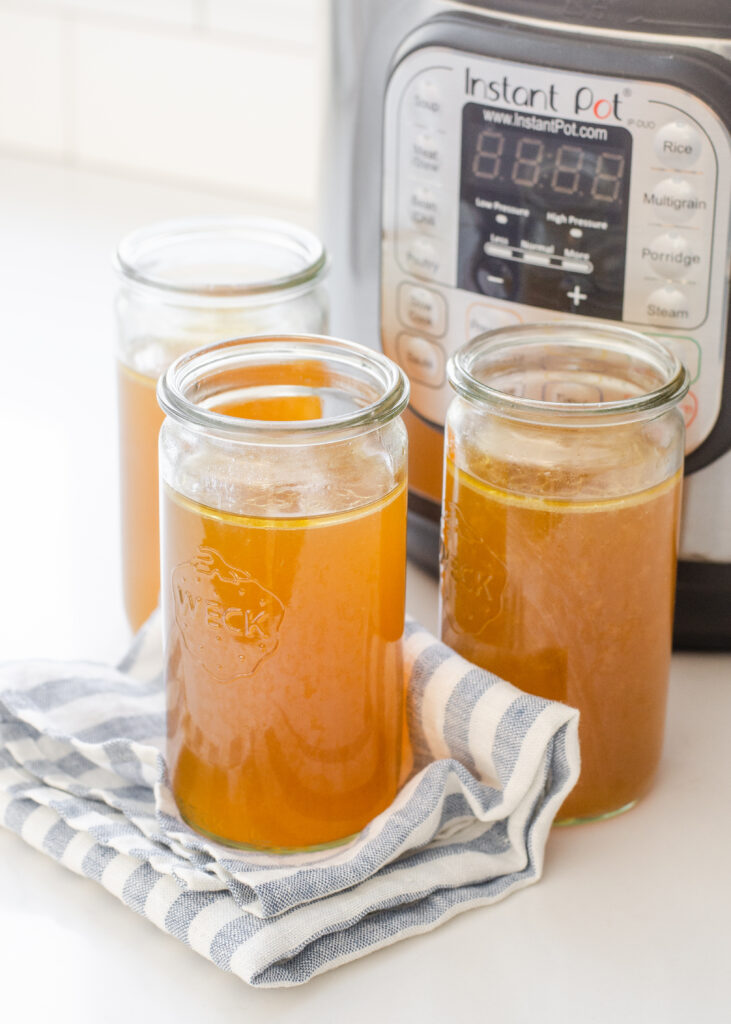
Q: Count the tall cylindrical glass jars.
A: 3